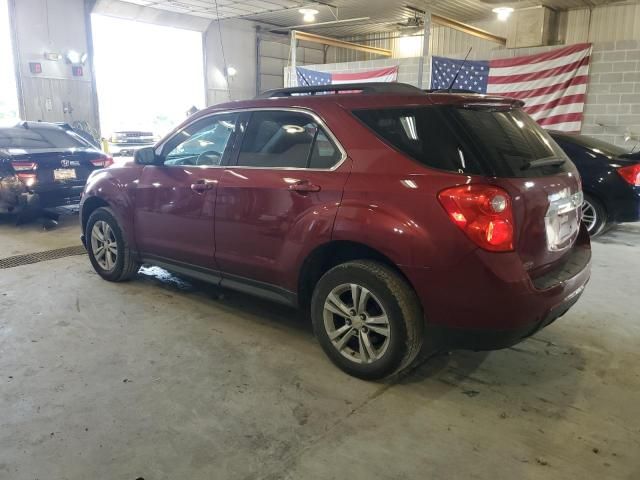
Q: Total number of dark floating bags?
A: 0